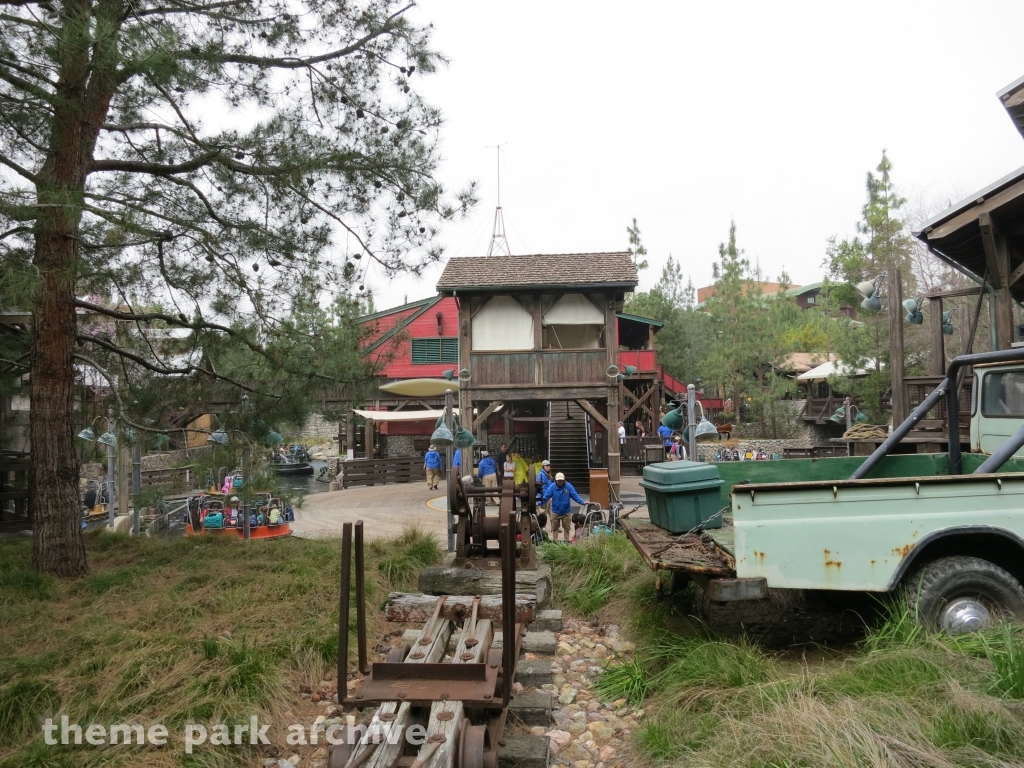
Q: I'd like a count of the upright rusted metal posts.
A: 4